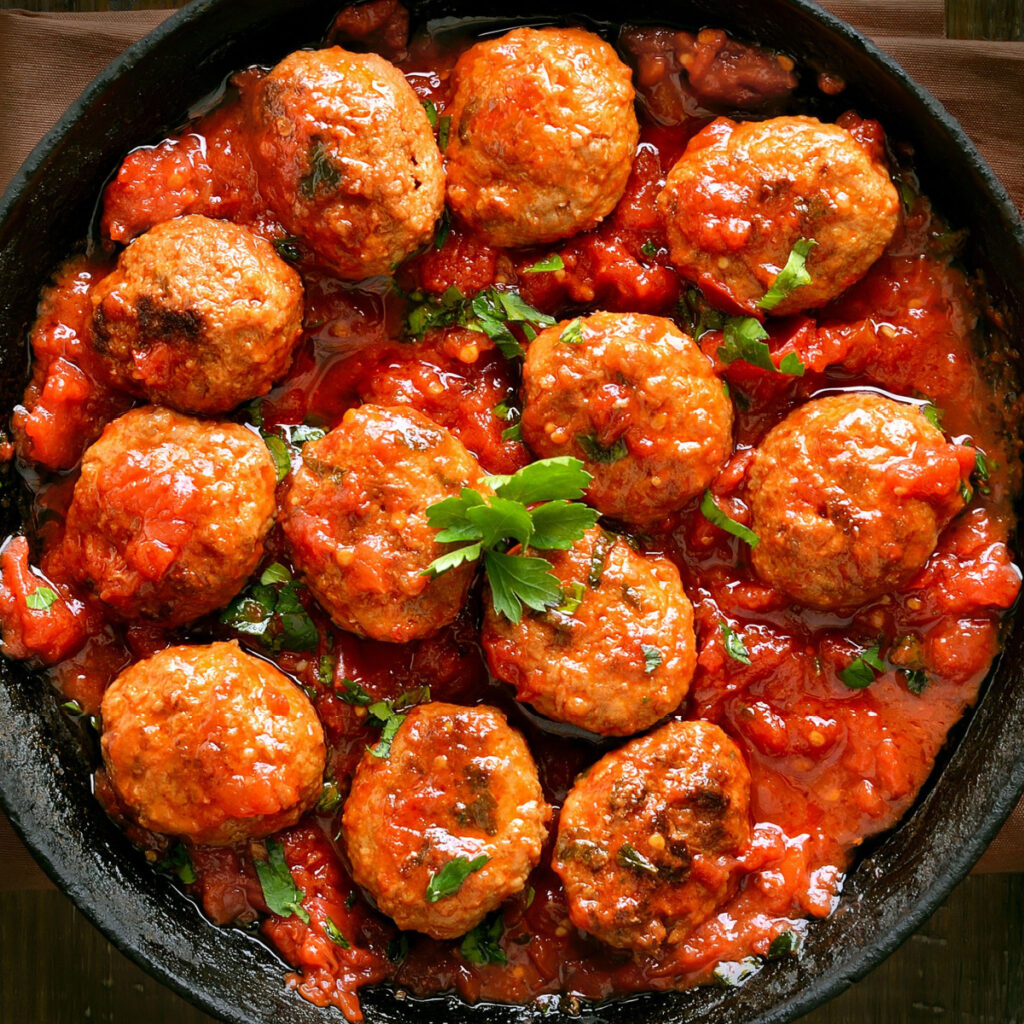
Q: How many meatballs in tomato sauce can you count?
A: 12